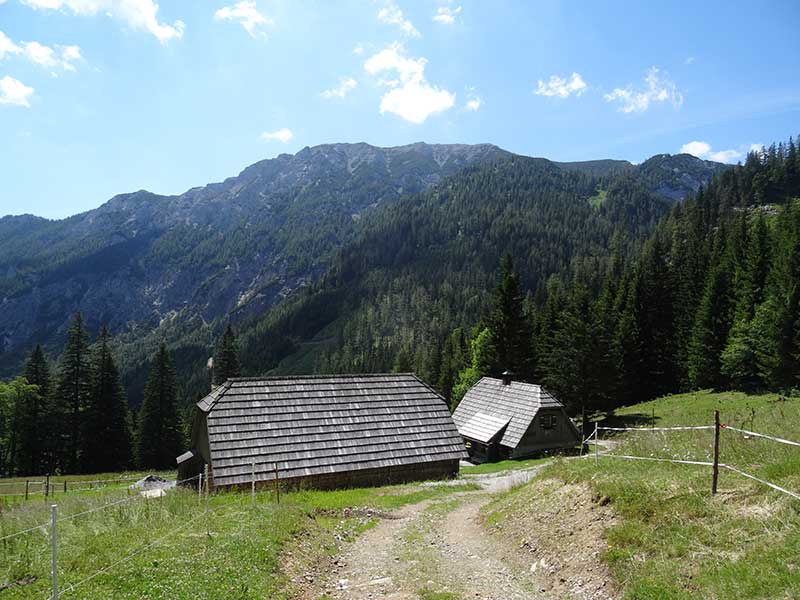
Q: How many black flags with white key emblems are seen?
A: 0